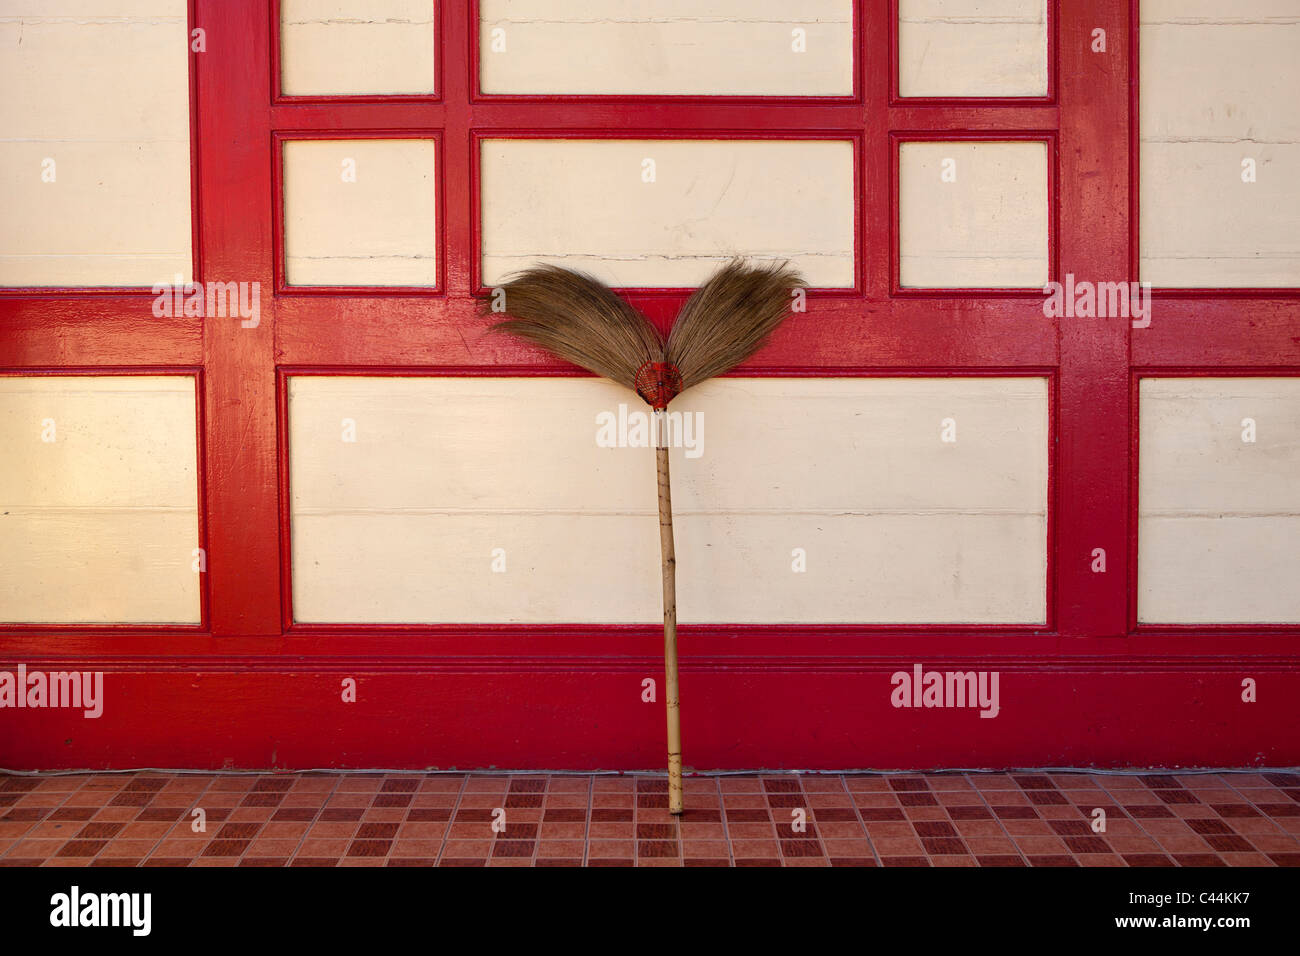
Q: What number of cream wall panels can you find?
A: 11